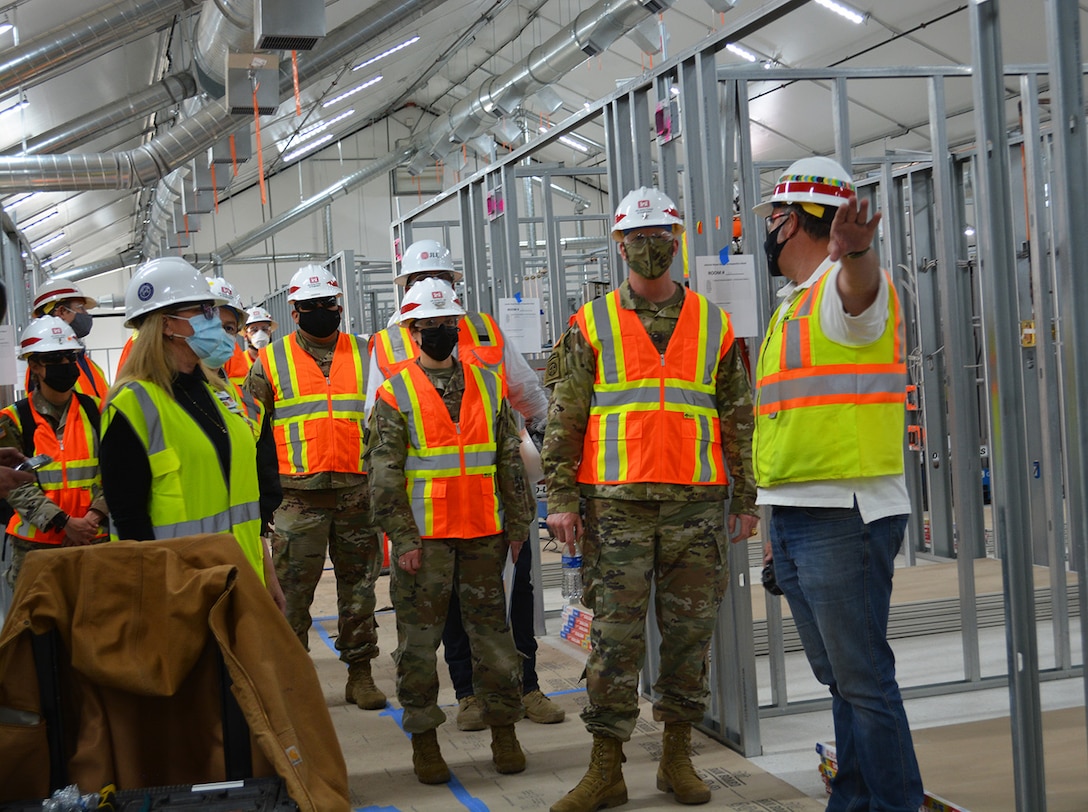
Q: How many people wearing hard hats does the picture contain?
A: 10